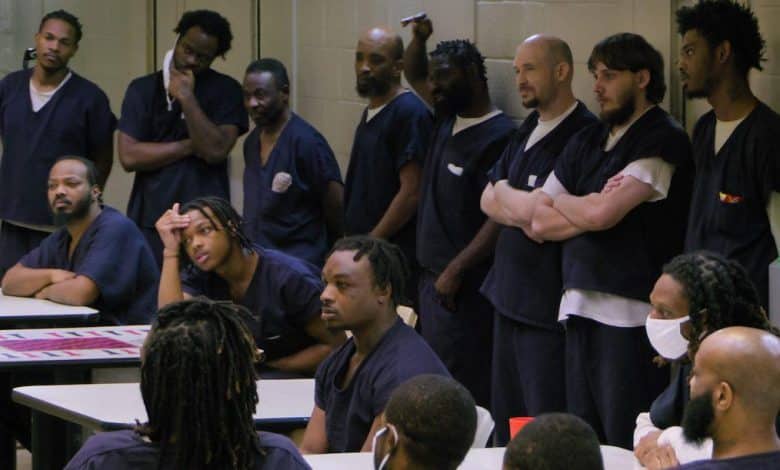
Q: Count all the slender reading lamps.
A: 0